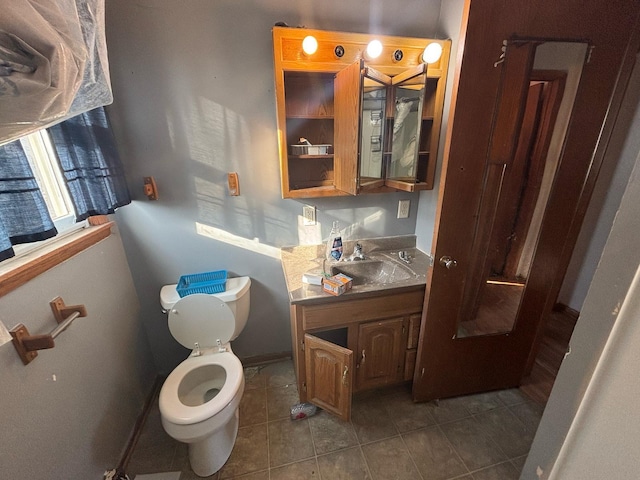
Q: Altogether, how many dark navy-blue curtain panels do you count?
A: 2